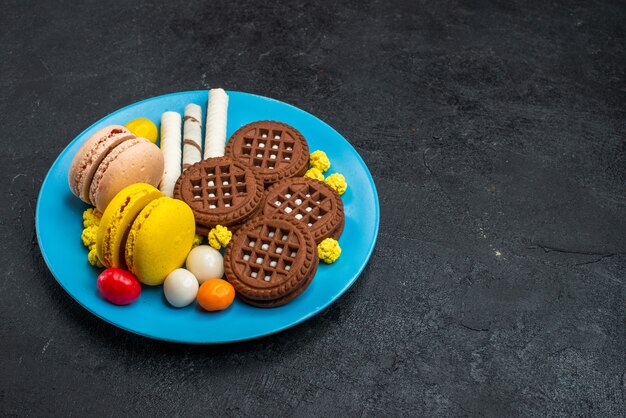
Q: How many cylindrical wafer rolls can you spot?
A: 3